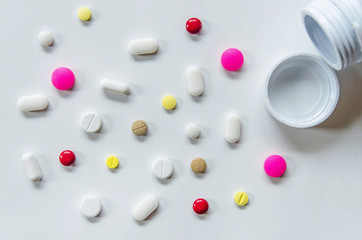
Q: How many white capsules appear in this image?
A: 7